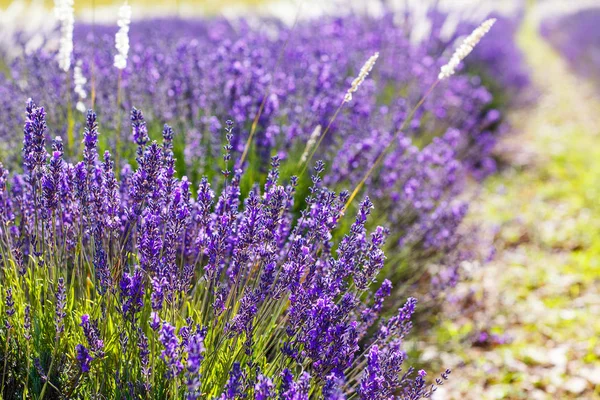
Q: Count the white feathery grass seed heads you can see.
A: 6